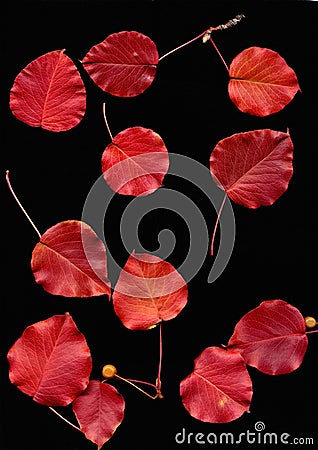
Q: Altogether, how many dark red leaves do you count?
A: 11